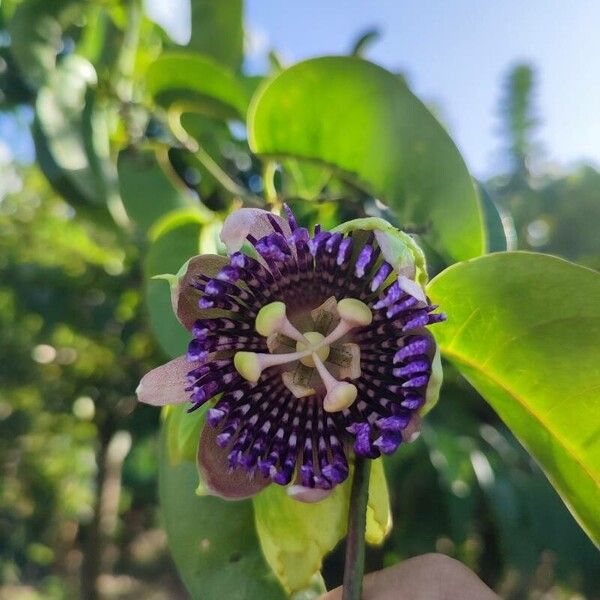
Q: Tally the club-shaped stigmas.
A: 4